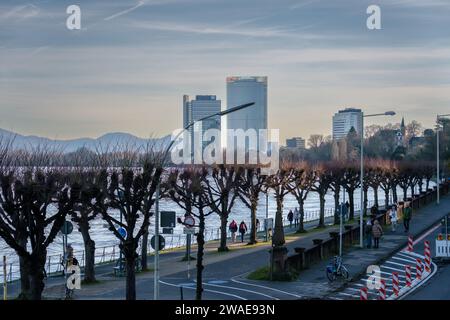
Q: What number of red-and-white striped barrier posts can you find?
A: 8